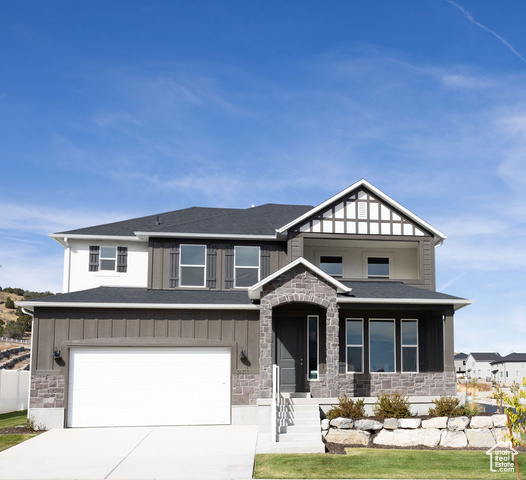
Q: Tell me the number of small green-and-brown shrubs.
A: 3